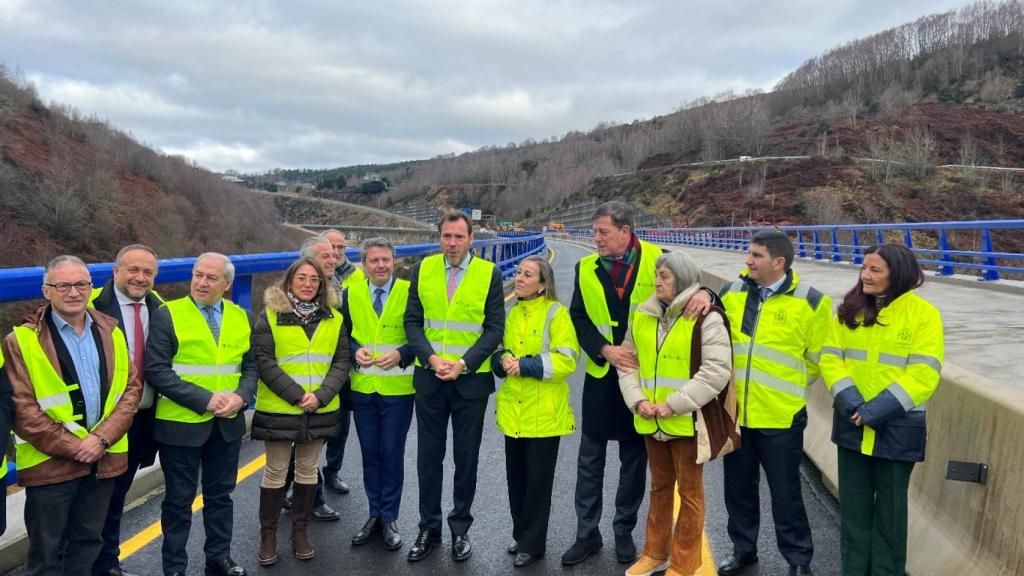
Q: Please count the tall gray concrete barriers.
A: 1